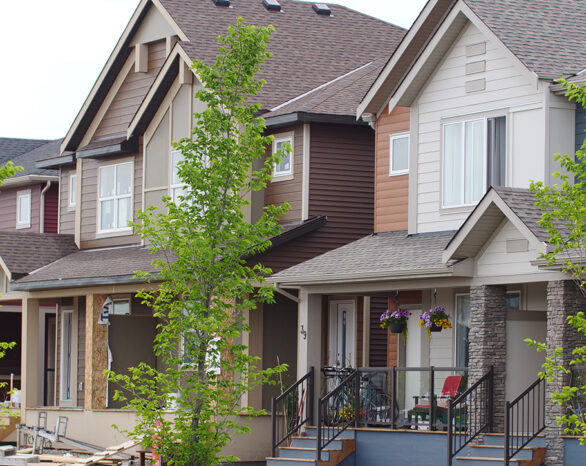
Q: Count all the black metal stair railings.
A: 4